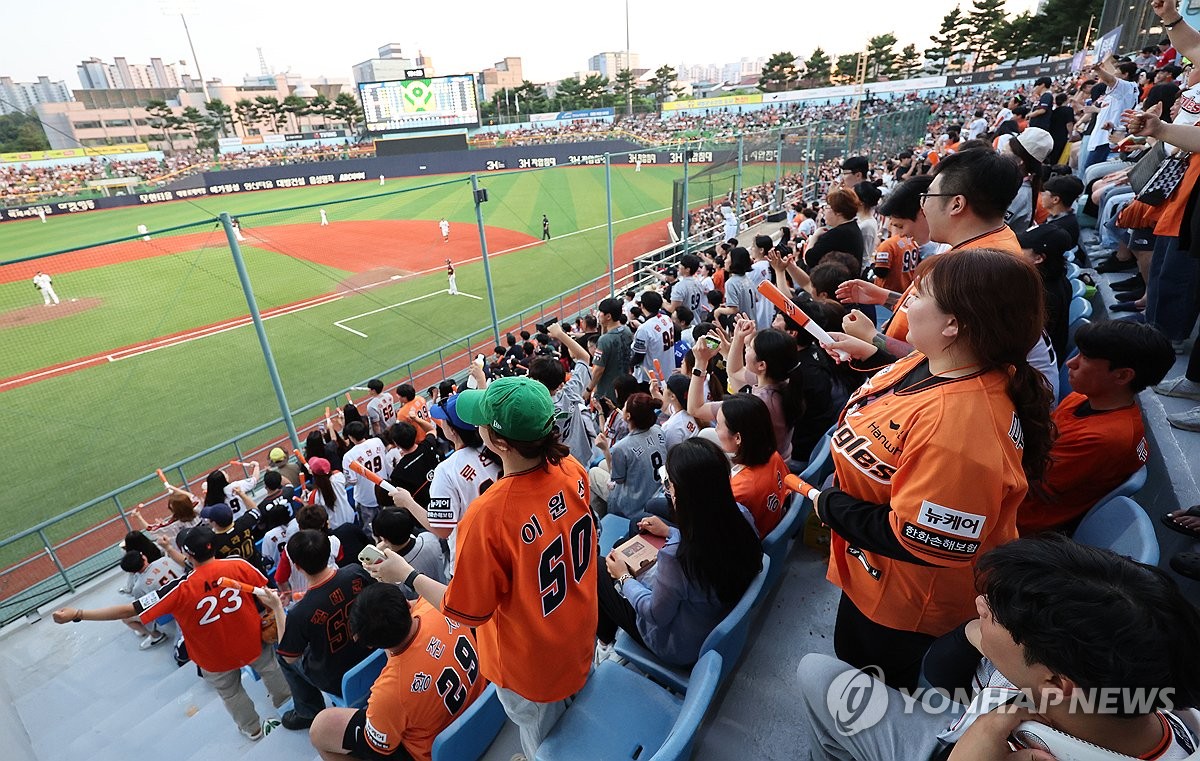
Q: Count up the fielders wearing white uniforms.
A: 7